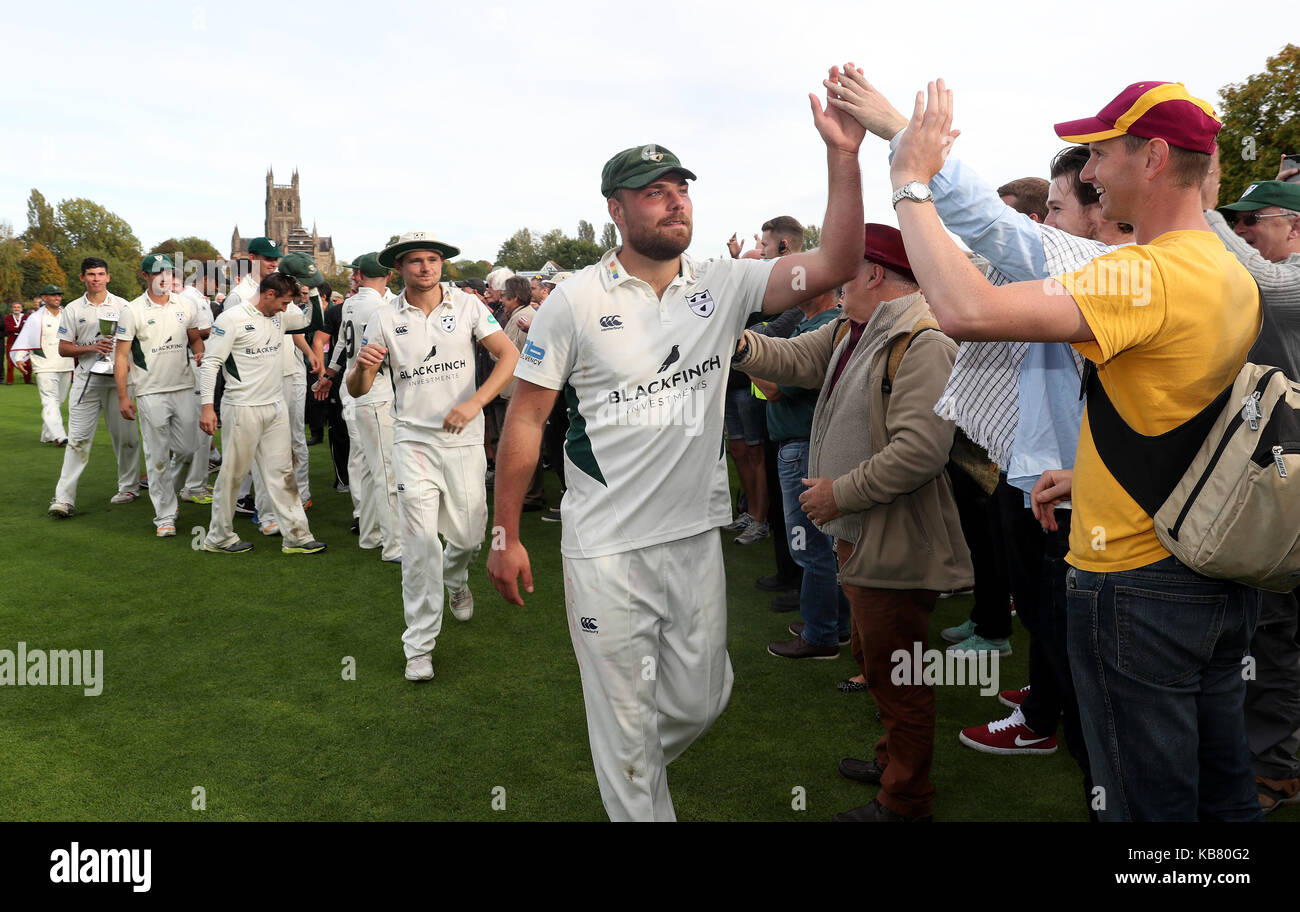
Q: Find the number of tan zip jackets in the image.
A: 1